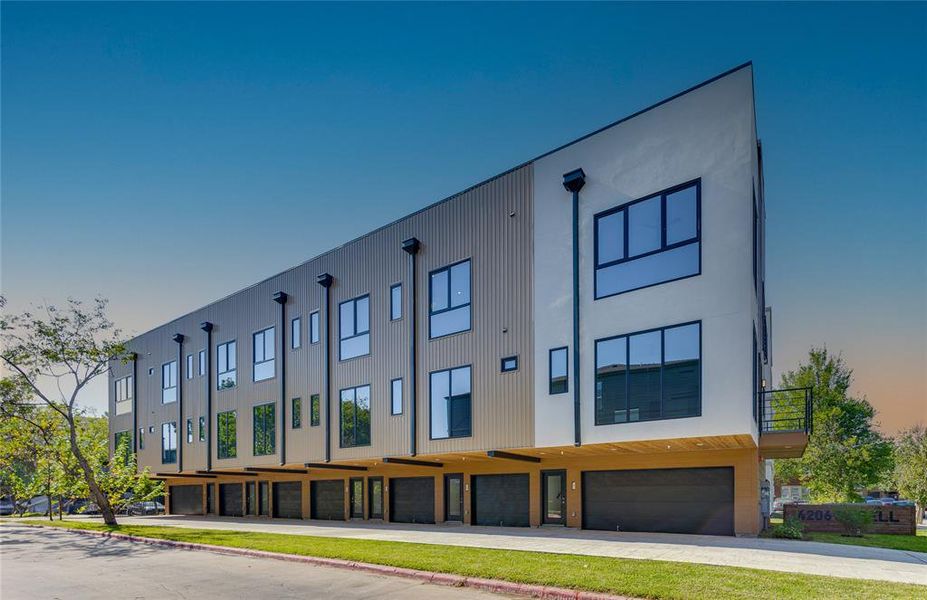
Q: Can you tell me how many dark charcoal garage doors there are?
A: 7